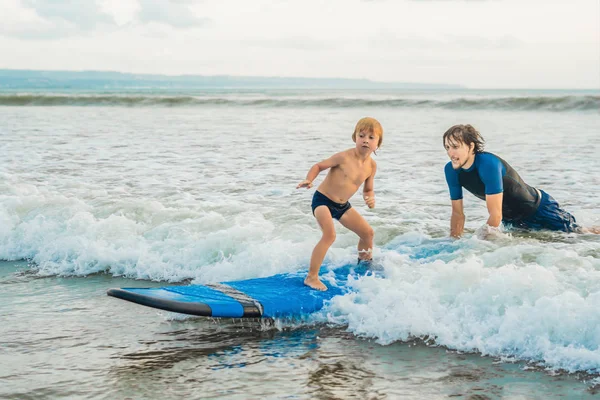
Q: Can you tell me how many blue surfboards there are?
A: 1